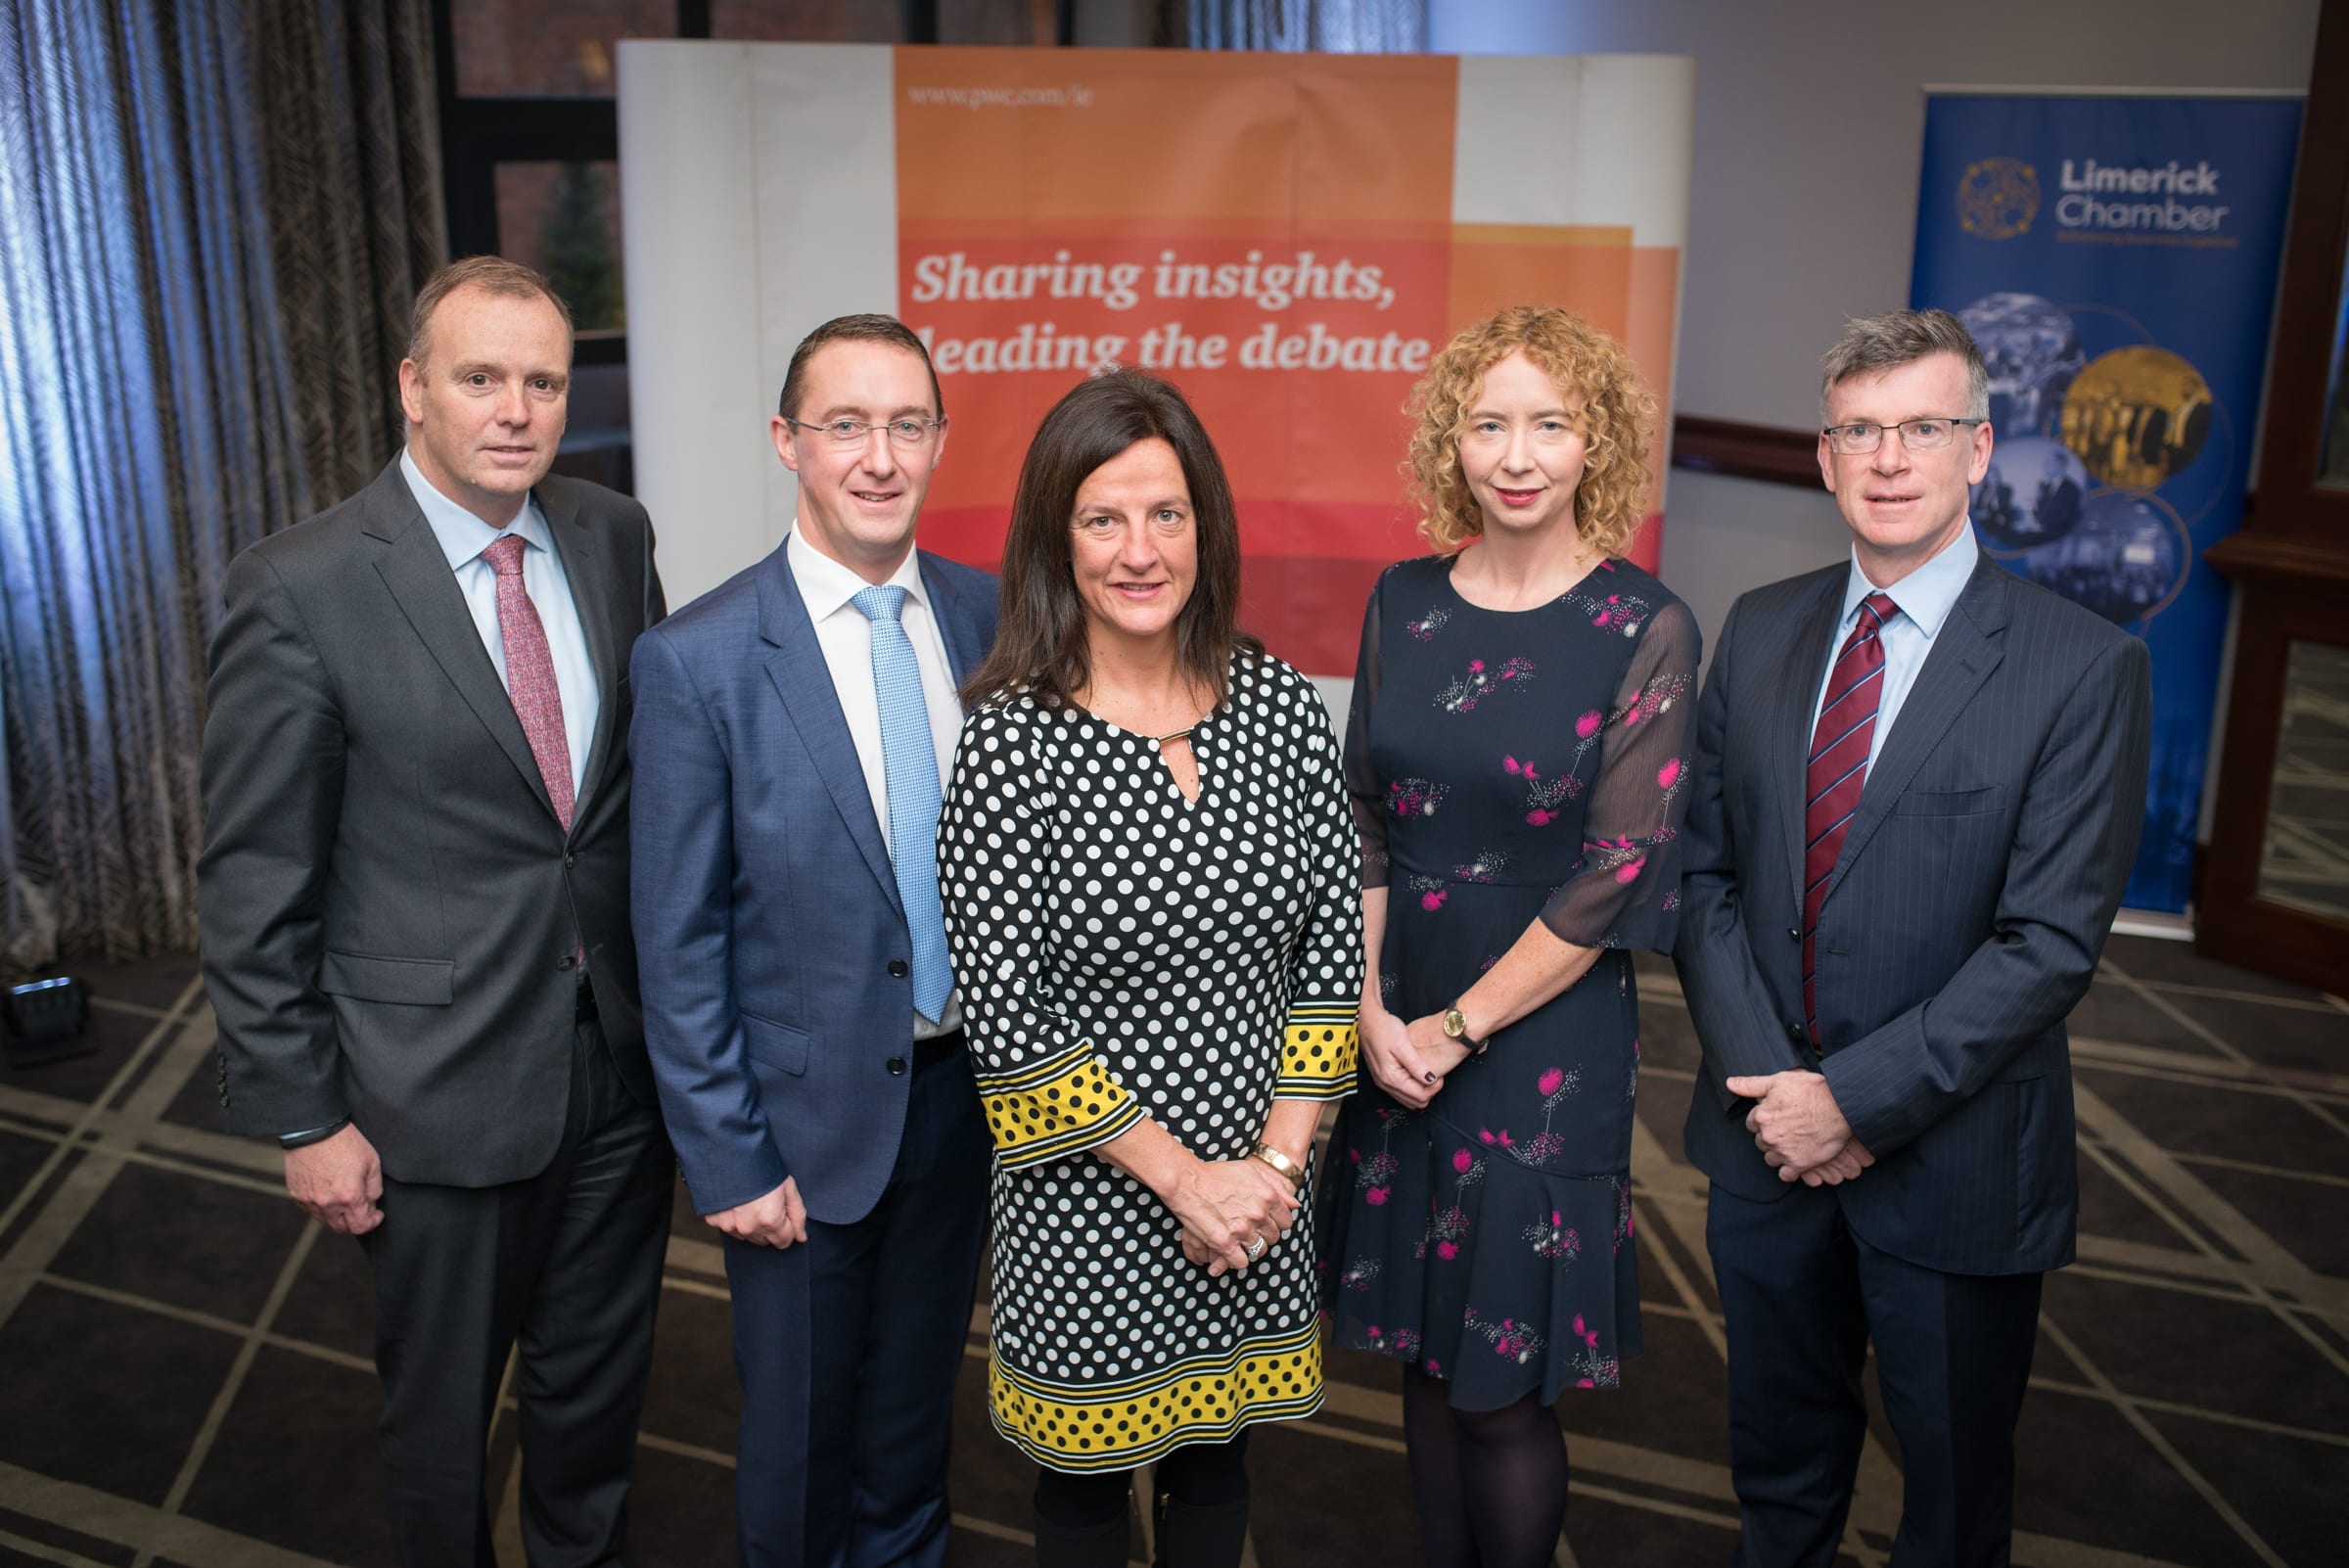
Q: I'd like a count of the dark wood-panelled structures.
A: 1